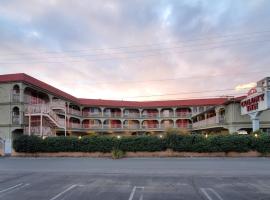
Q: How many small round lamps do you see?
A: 6